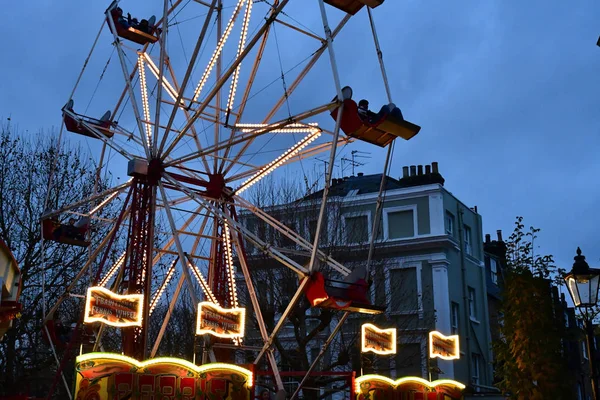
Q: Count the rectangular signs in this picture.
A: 4